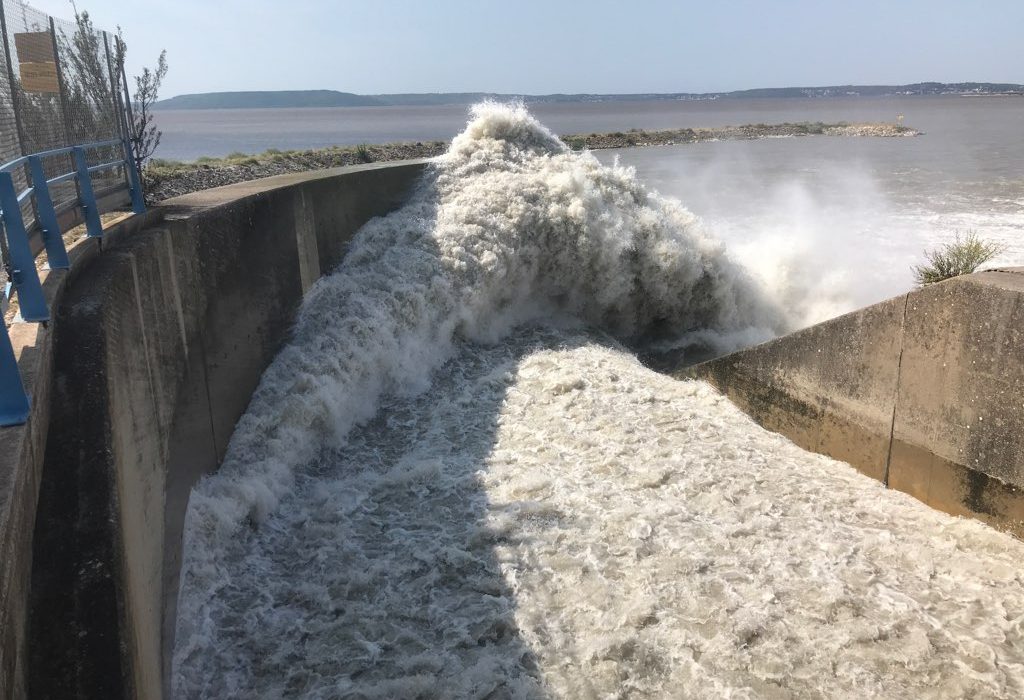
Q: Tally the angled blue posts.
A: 5